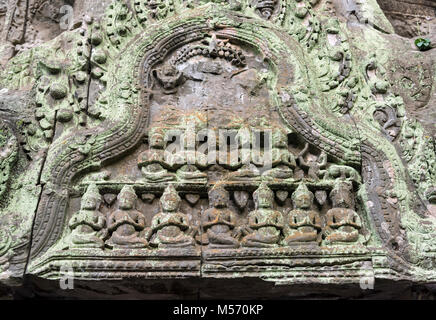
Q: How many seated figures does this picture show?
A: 12